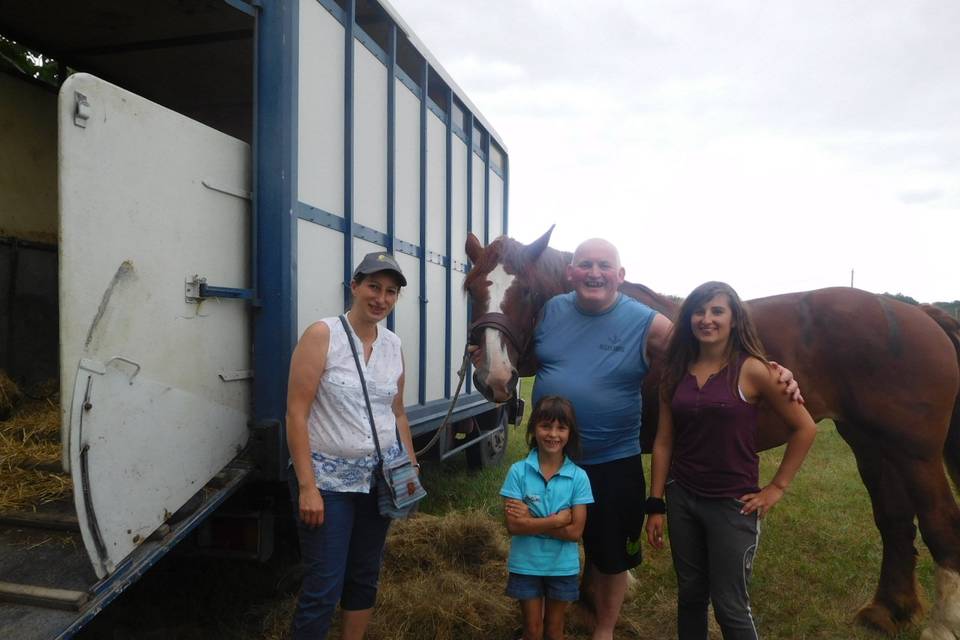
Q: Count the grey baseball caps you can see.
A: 1